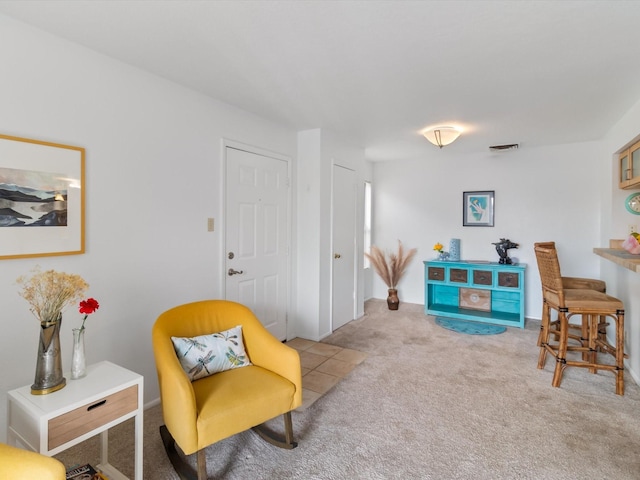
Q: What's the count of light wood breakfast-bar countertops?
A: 1